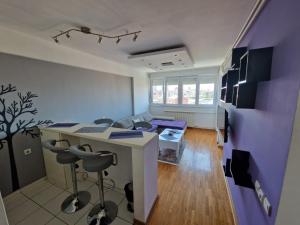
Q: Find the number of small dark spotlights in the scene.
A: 5